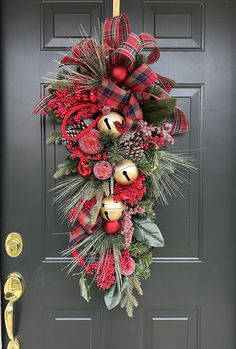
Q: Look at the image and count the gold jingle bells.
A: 3